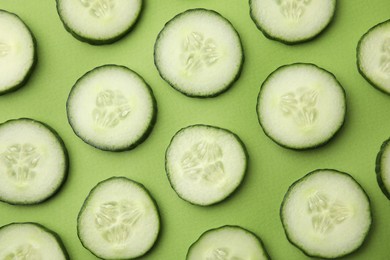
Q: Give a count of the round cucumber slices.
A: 14